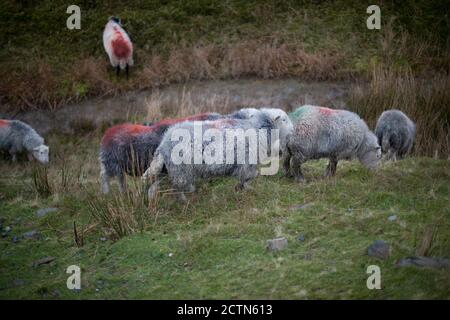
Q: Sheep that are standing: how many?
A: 7